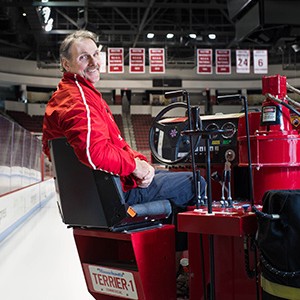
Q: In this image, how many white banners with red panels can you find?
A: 5